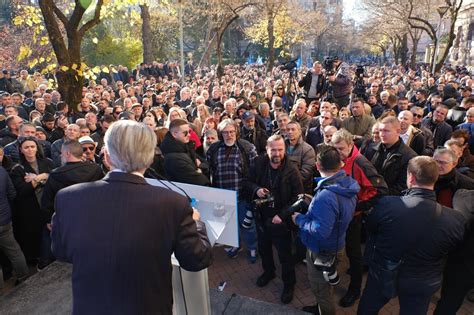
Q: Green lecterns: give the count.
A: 0